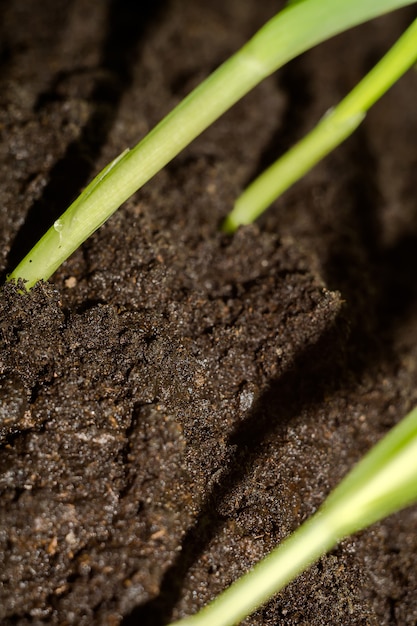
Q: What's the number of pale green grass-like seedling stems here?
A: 3